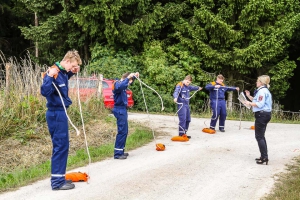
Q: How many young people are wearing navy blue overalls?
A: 4